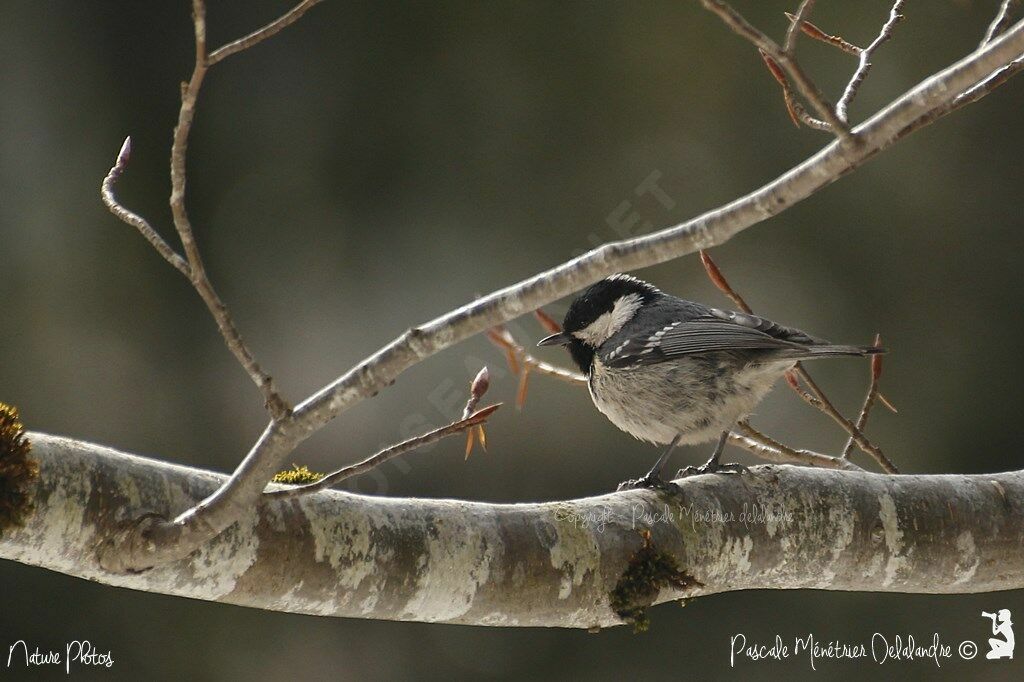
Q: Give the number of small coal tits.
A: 1